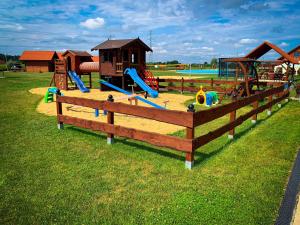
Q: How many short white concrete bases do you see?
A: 8